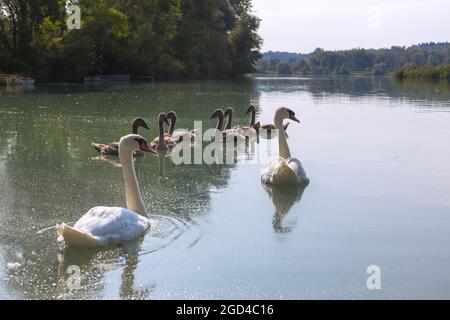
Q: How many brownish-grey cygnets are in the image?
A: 6